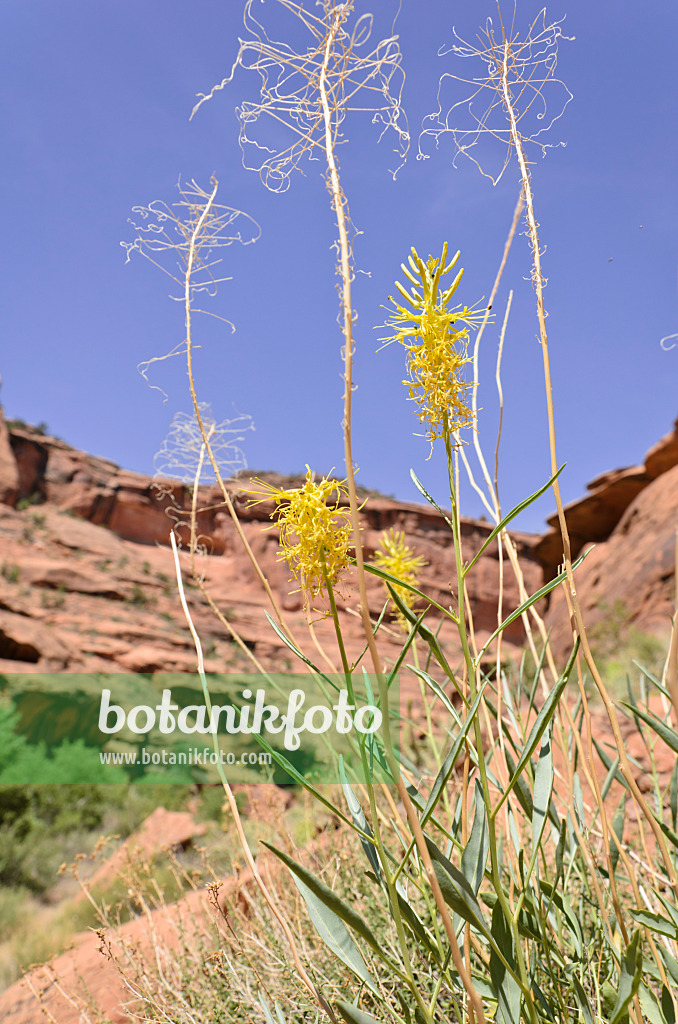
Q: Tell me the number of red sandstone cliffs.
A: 2